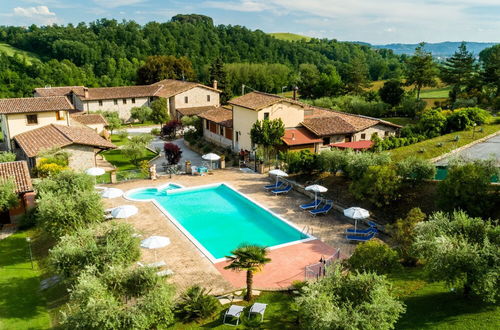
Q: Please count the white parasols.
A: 8